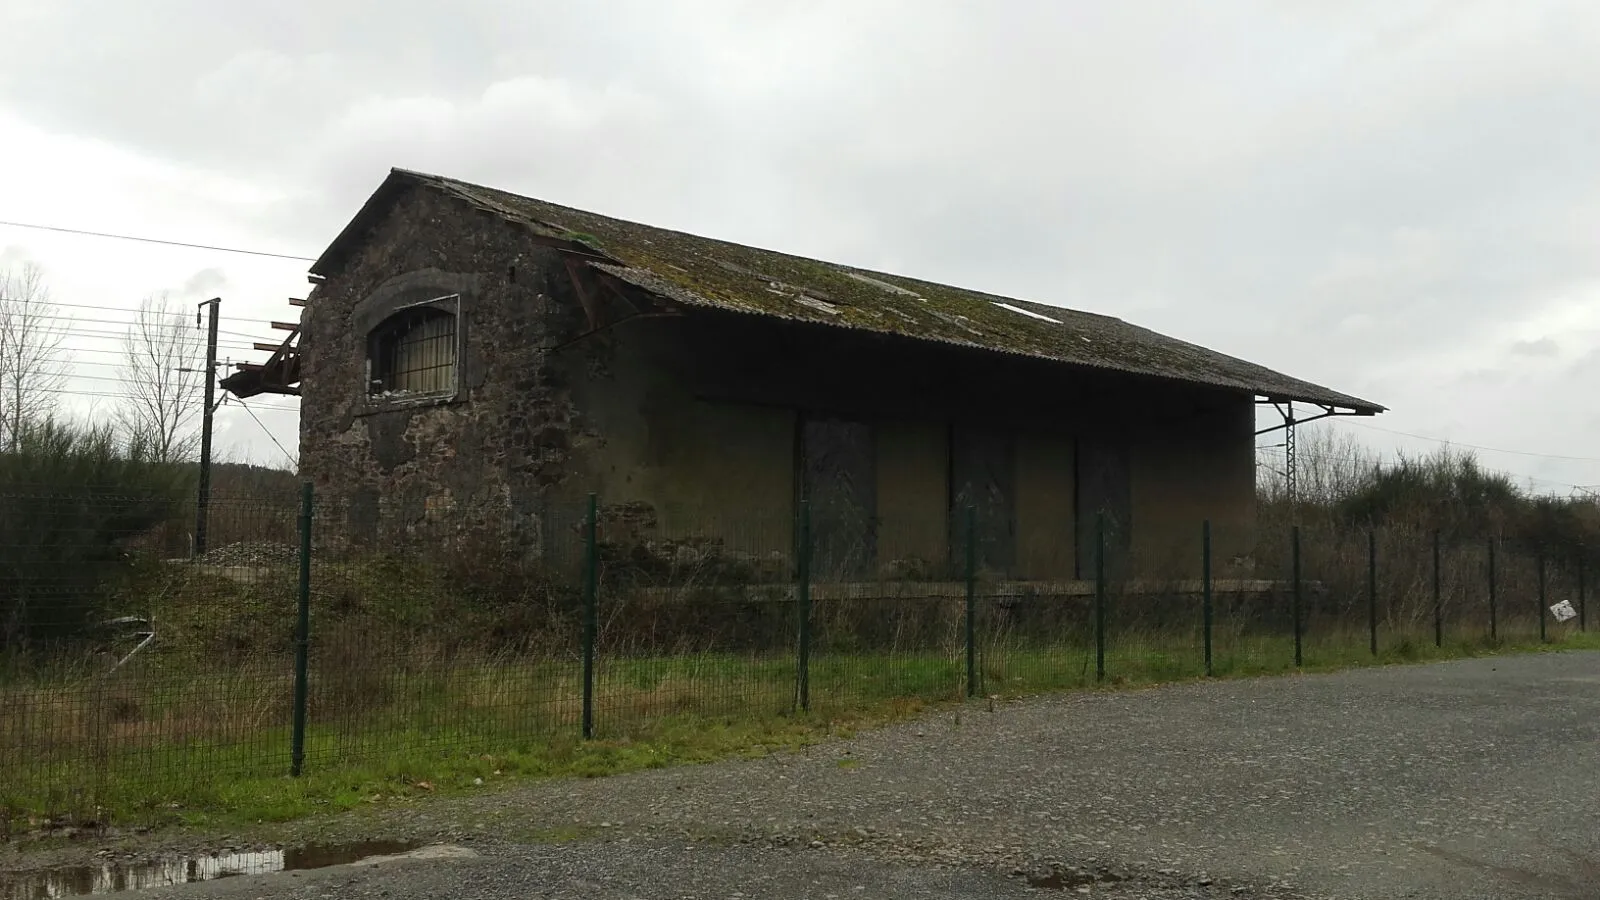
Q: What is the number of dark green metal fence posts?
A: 12